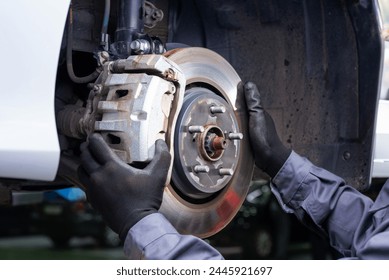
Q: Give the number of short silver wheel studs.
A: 5